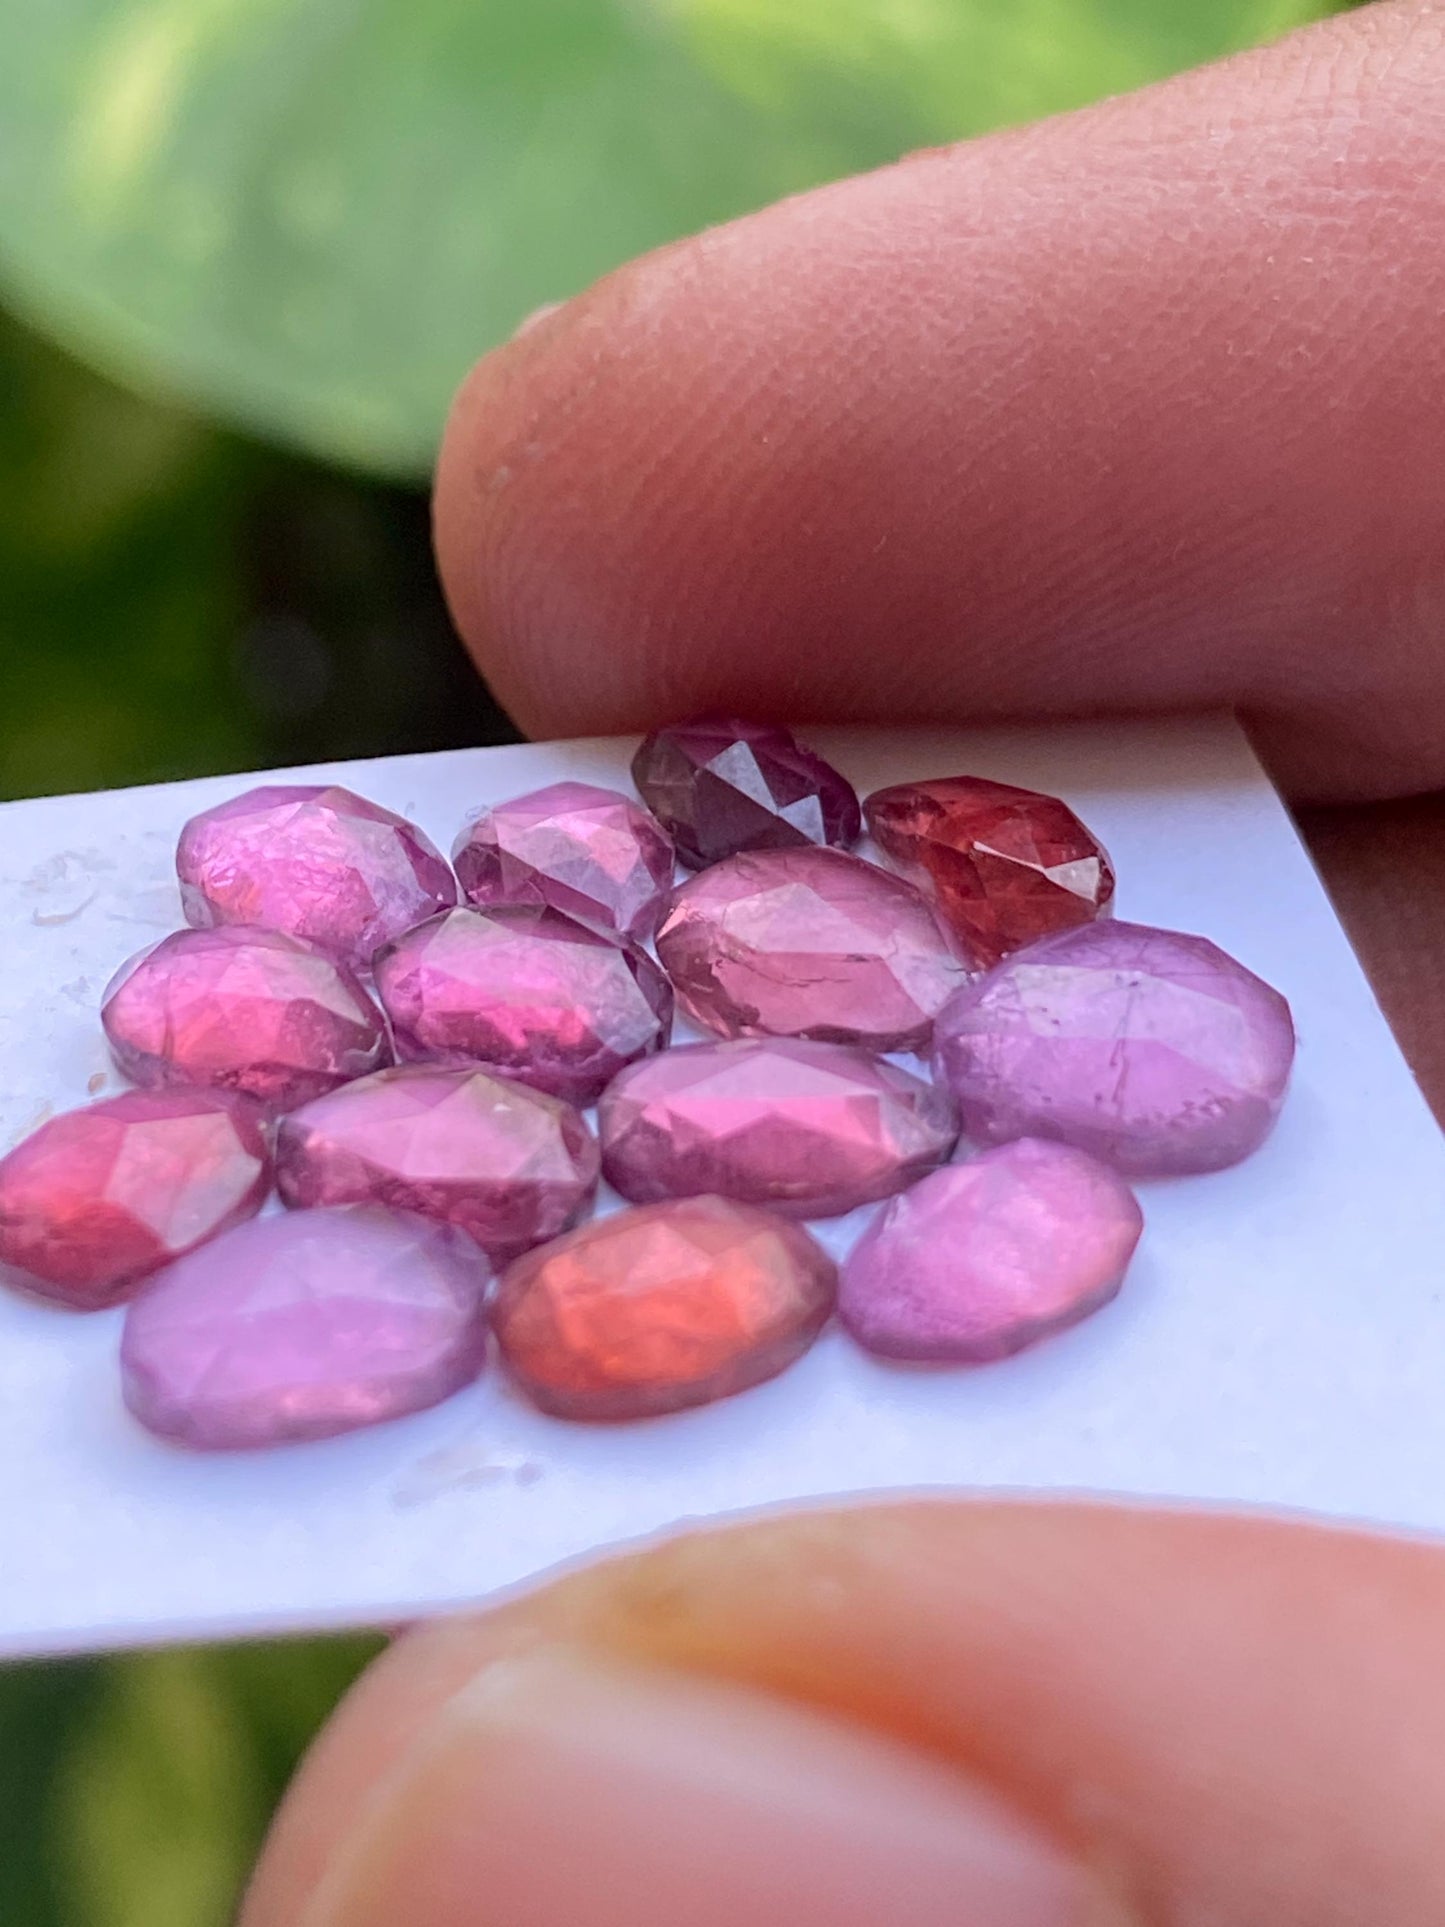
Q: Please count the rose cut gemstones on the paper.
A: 14